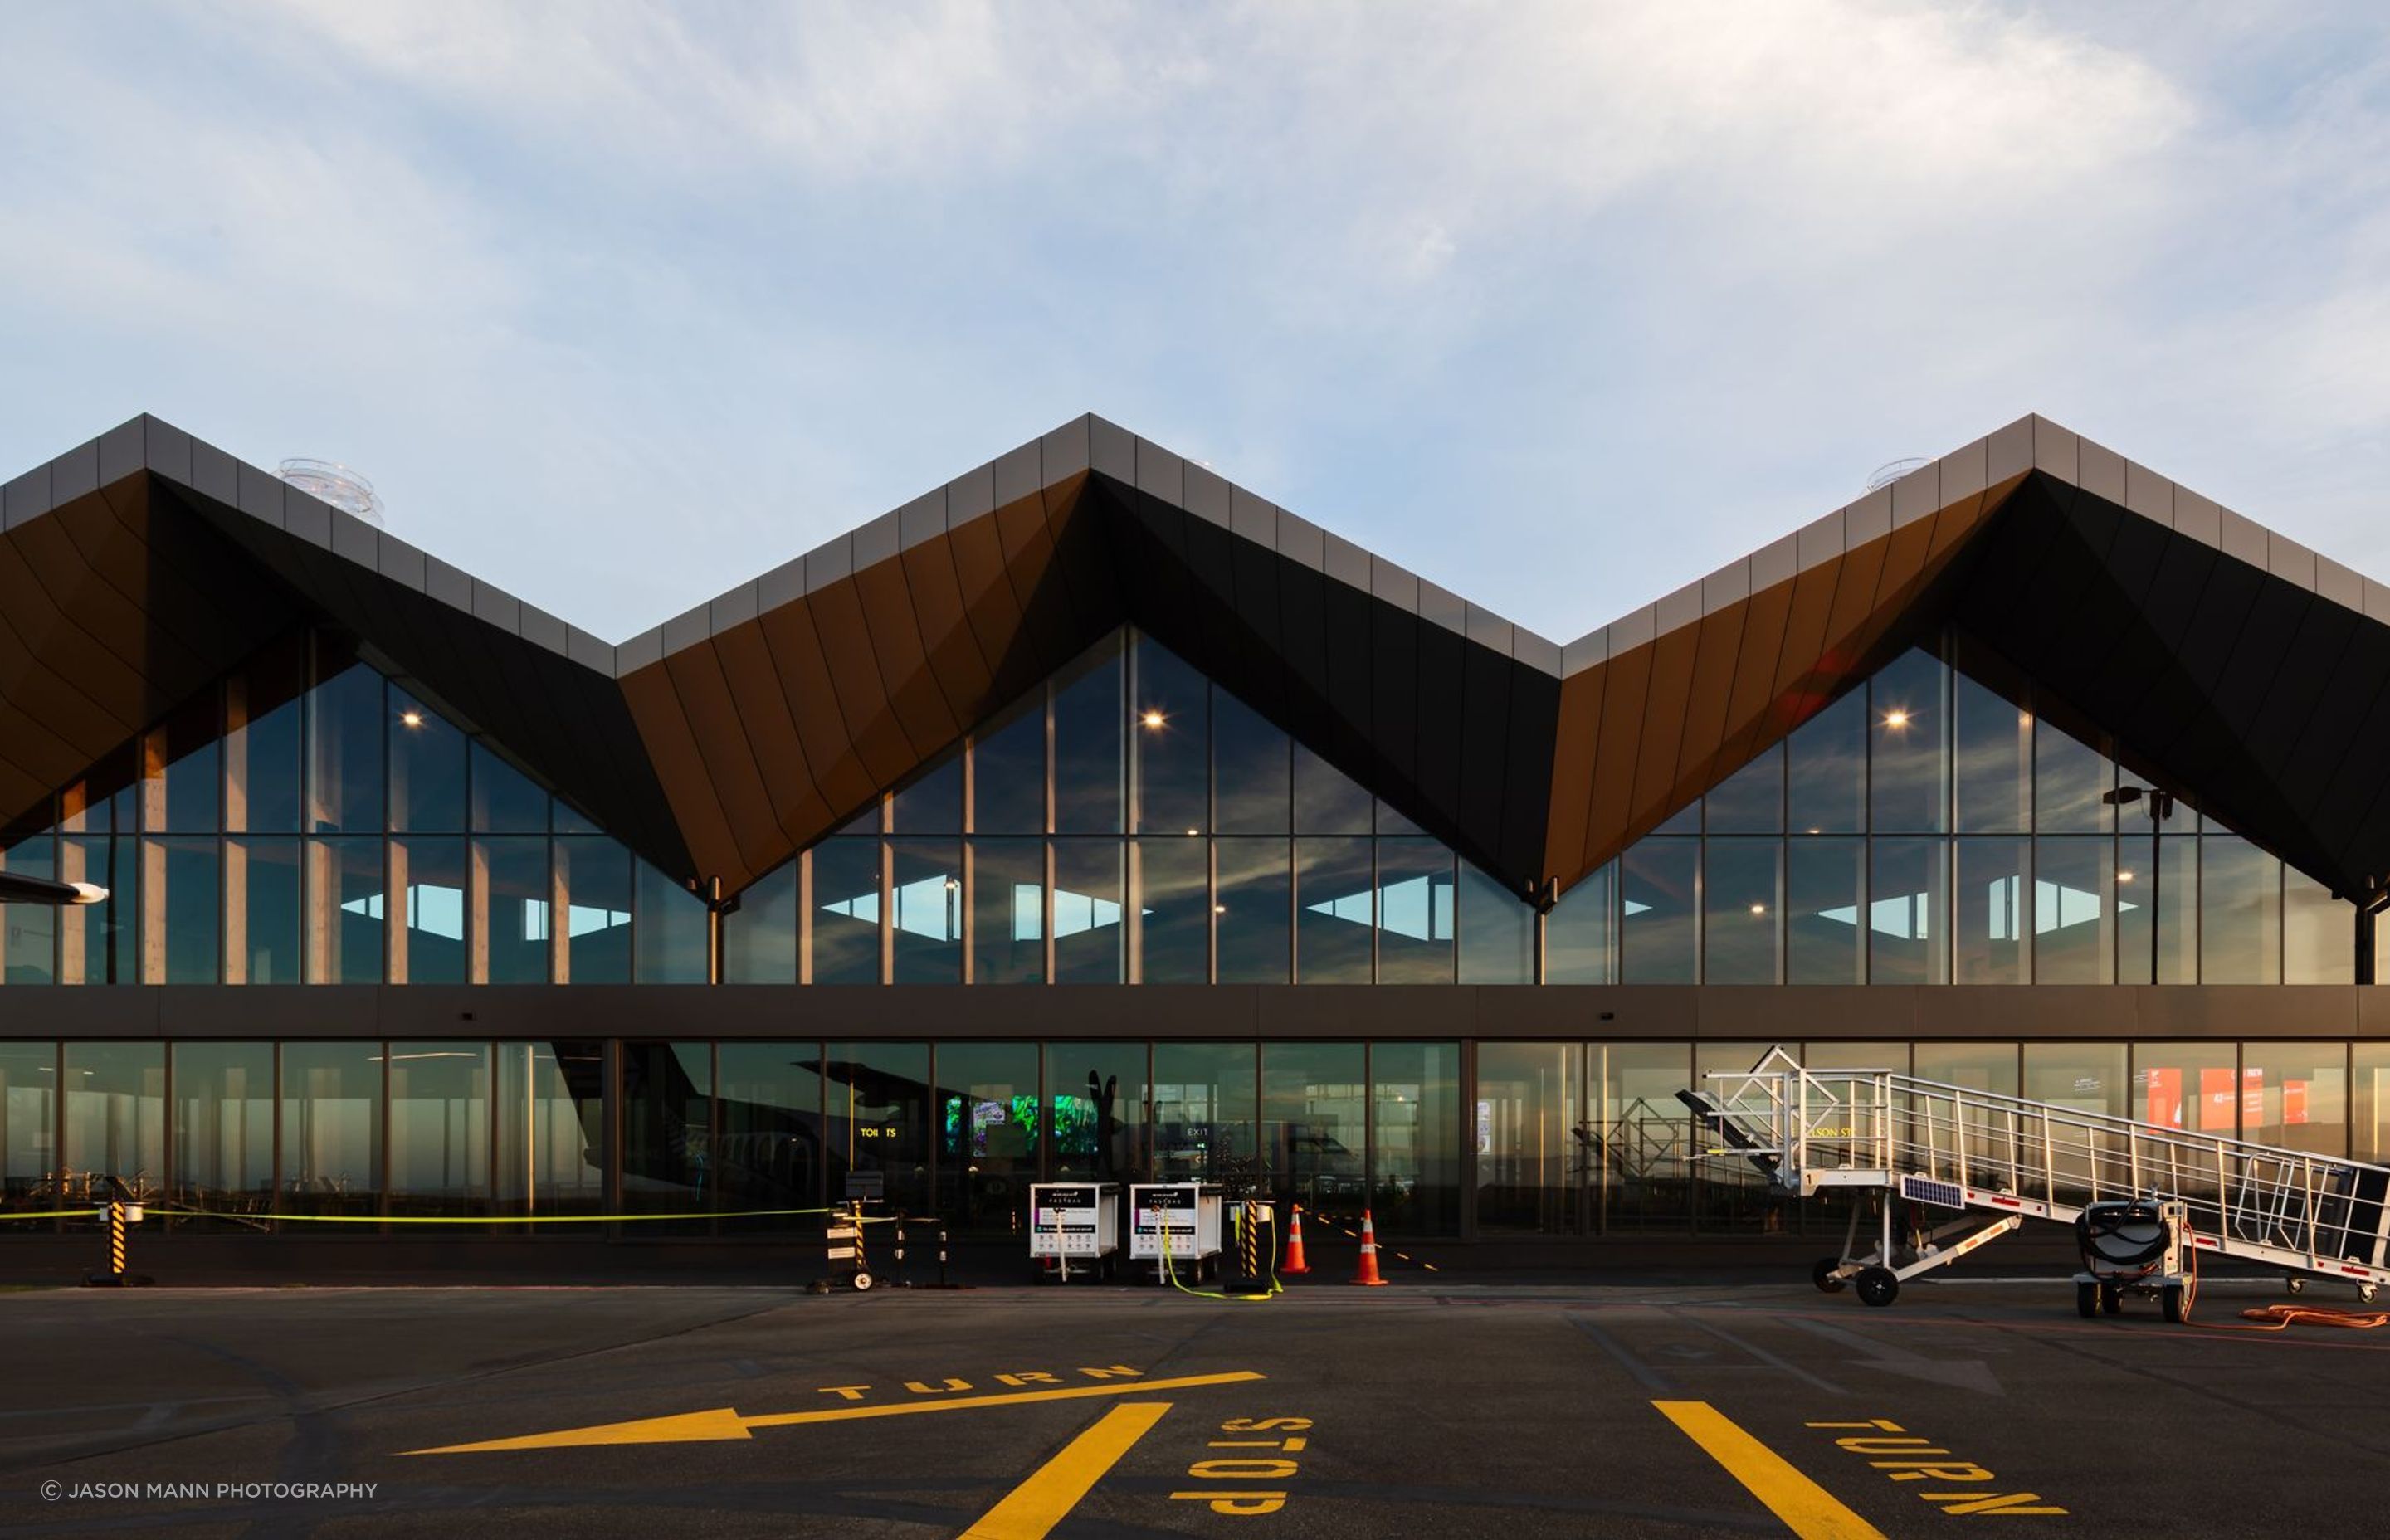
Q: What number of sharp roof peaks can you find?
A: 3